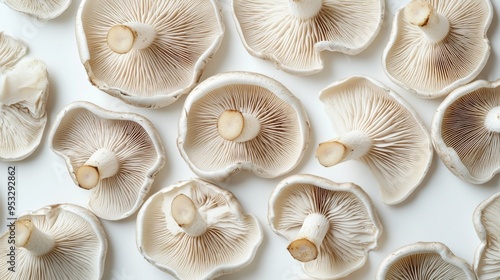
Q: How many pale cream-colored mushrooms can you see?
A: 14